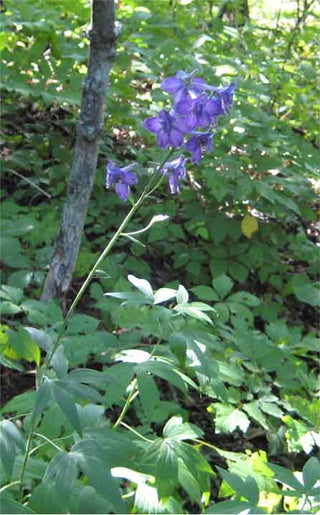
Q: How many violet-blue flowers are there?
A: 7